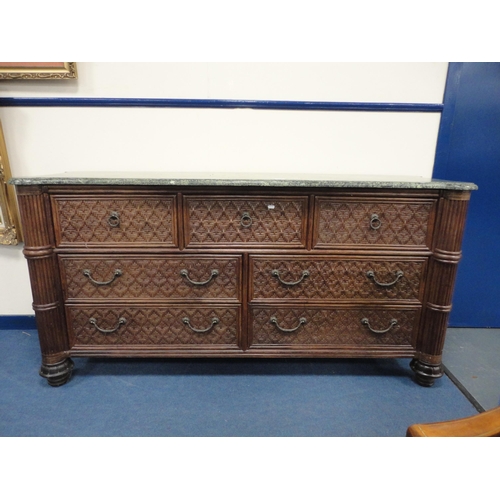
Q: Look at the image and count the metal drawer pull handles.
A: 11